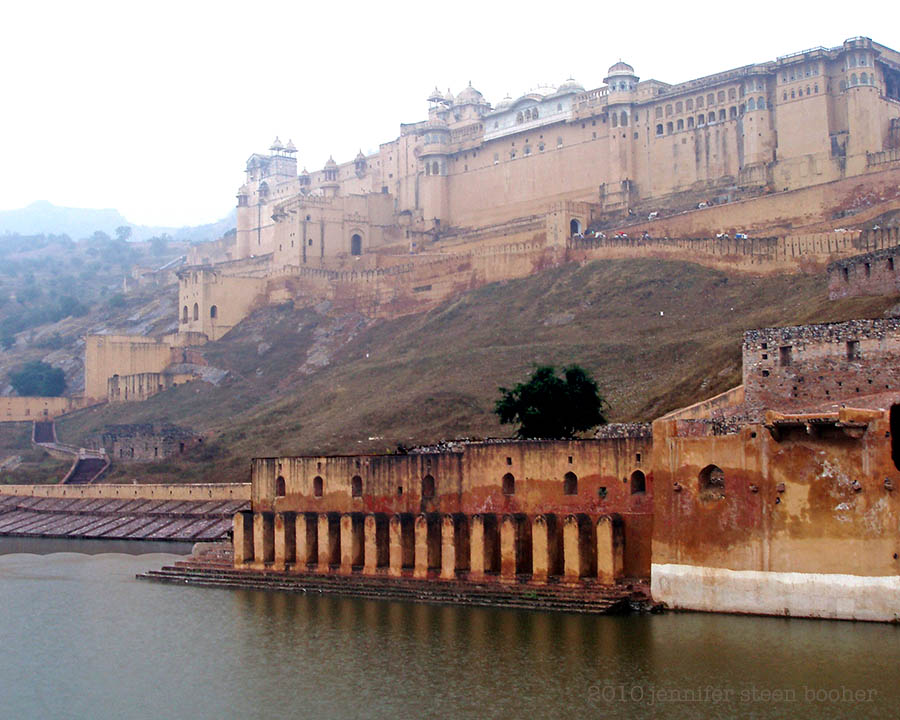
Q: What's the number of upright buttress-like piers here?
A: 15